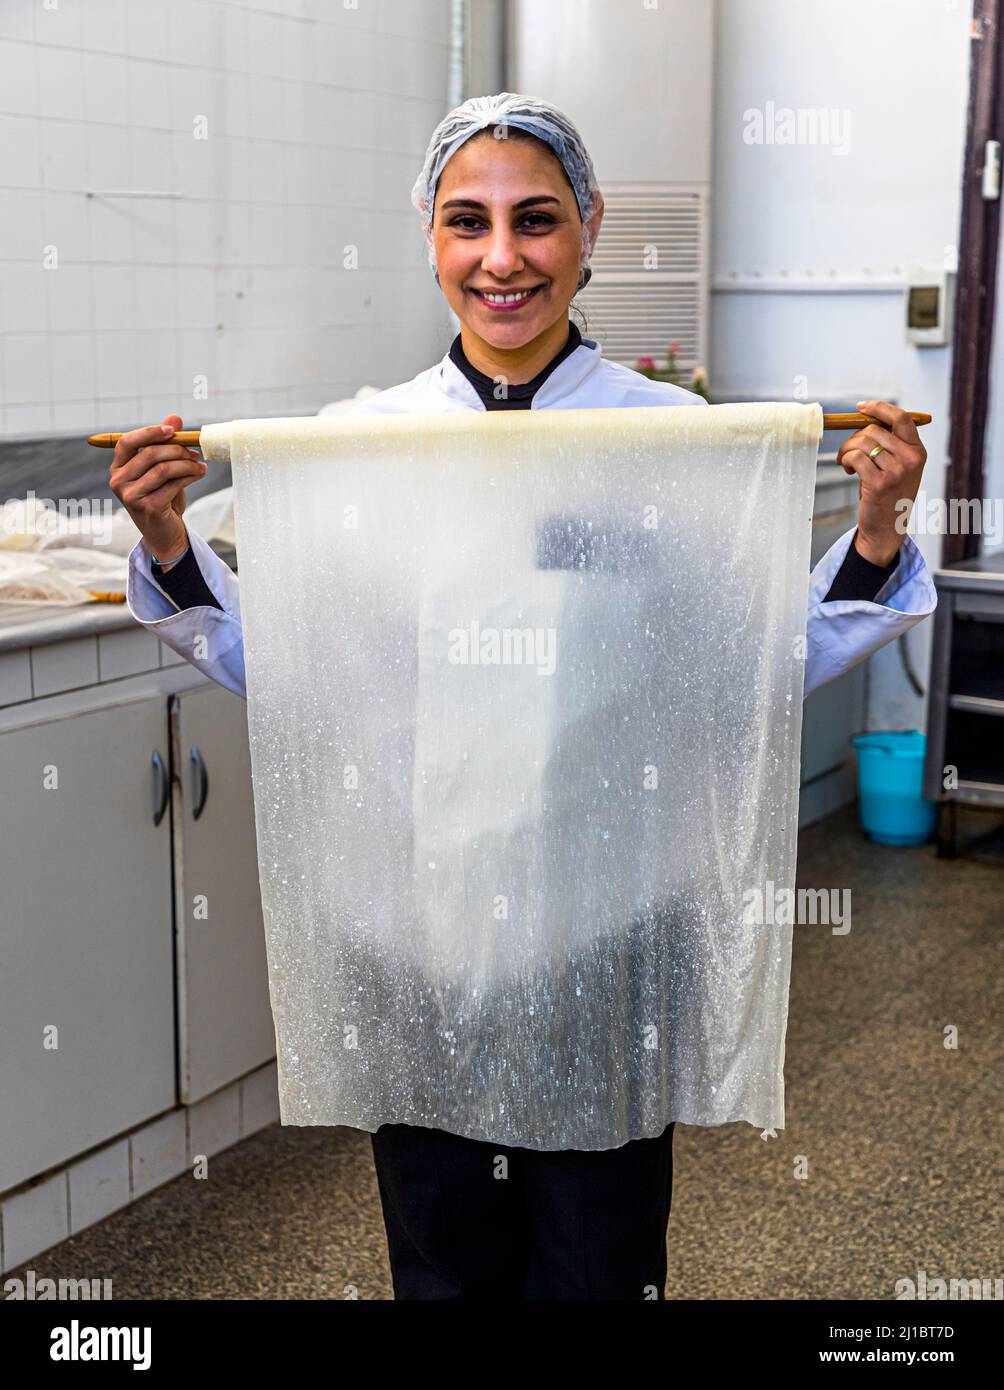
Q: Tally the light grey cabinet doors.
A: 2